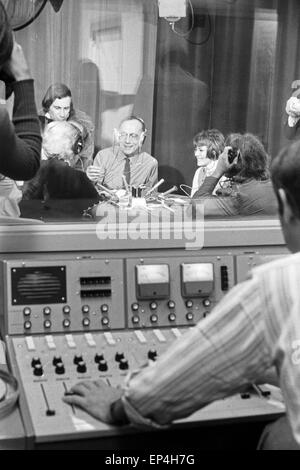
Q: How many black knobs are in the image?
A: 11